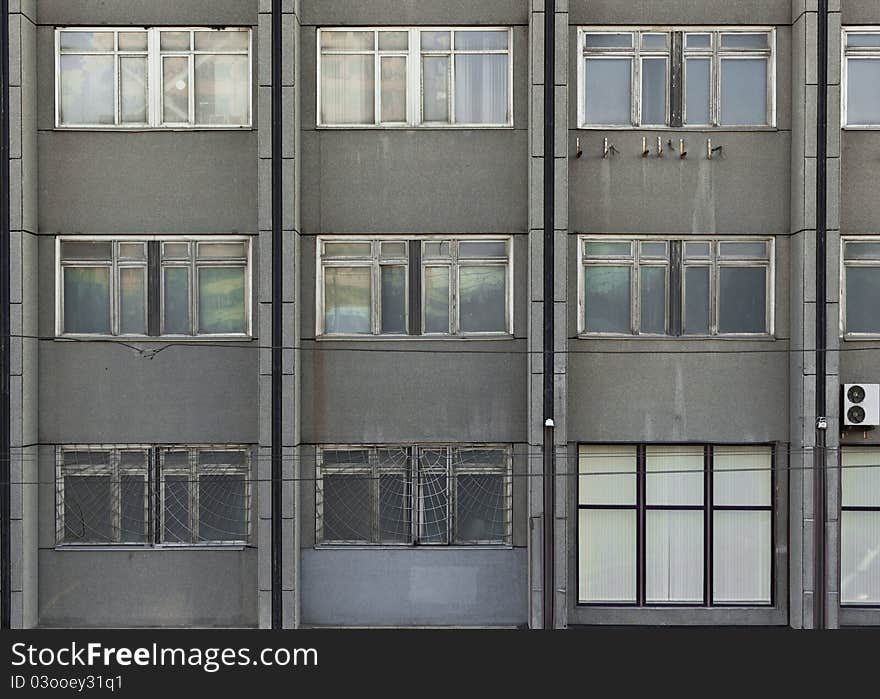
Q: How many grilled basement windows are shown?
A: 2